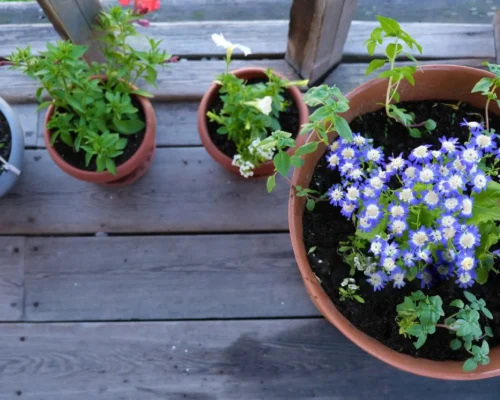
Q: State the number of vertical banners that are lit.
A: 0